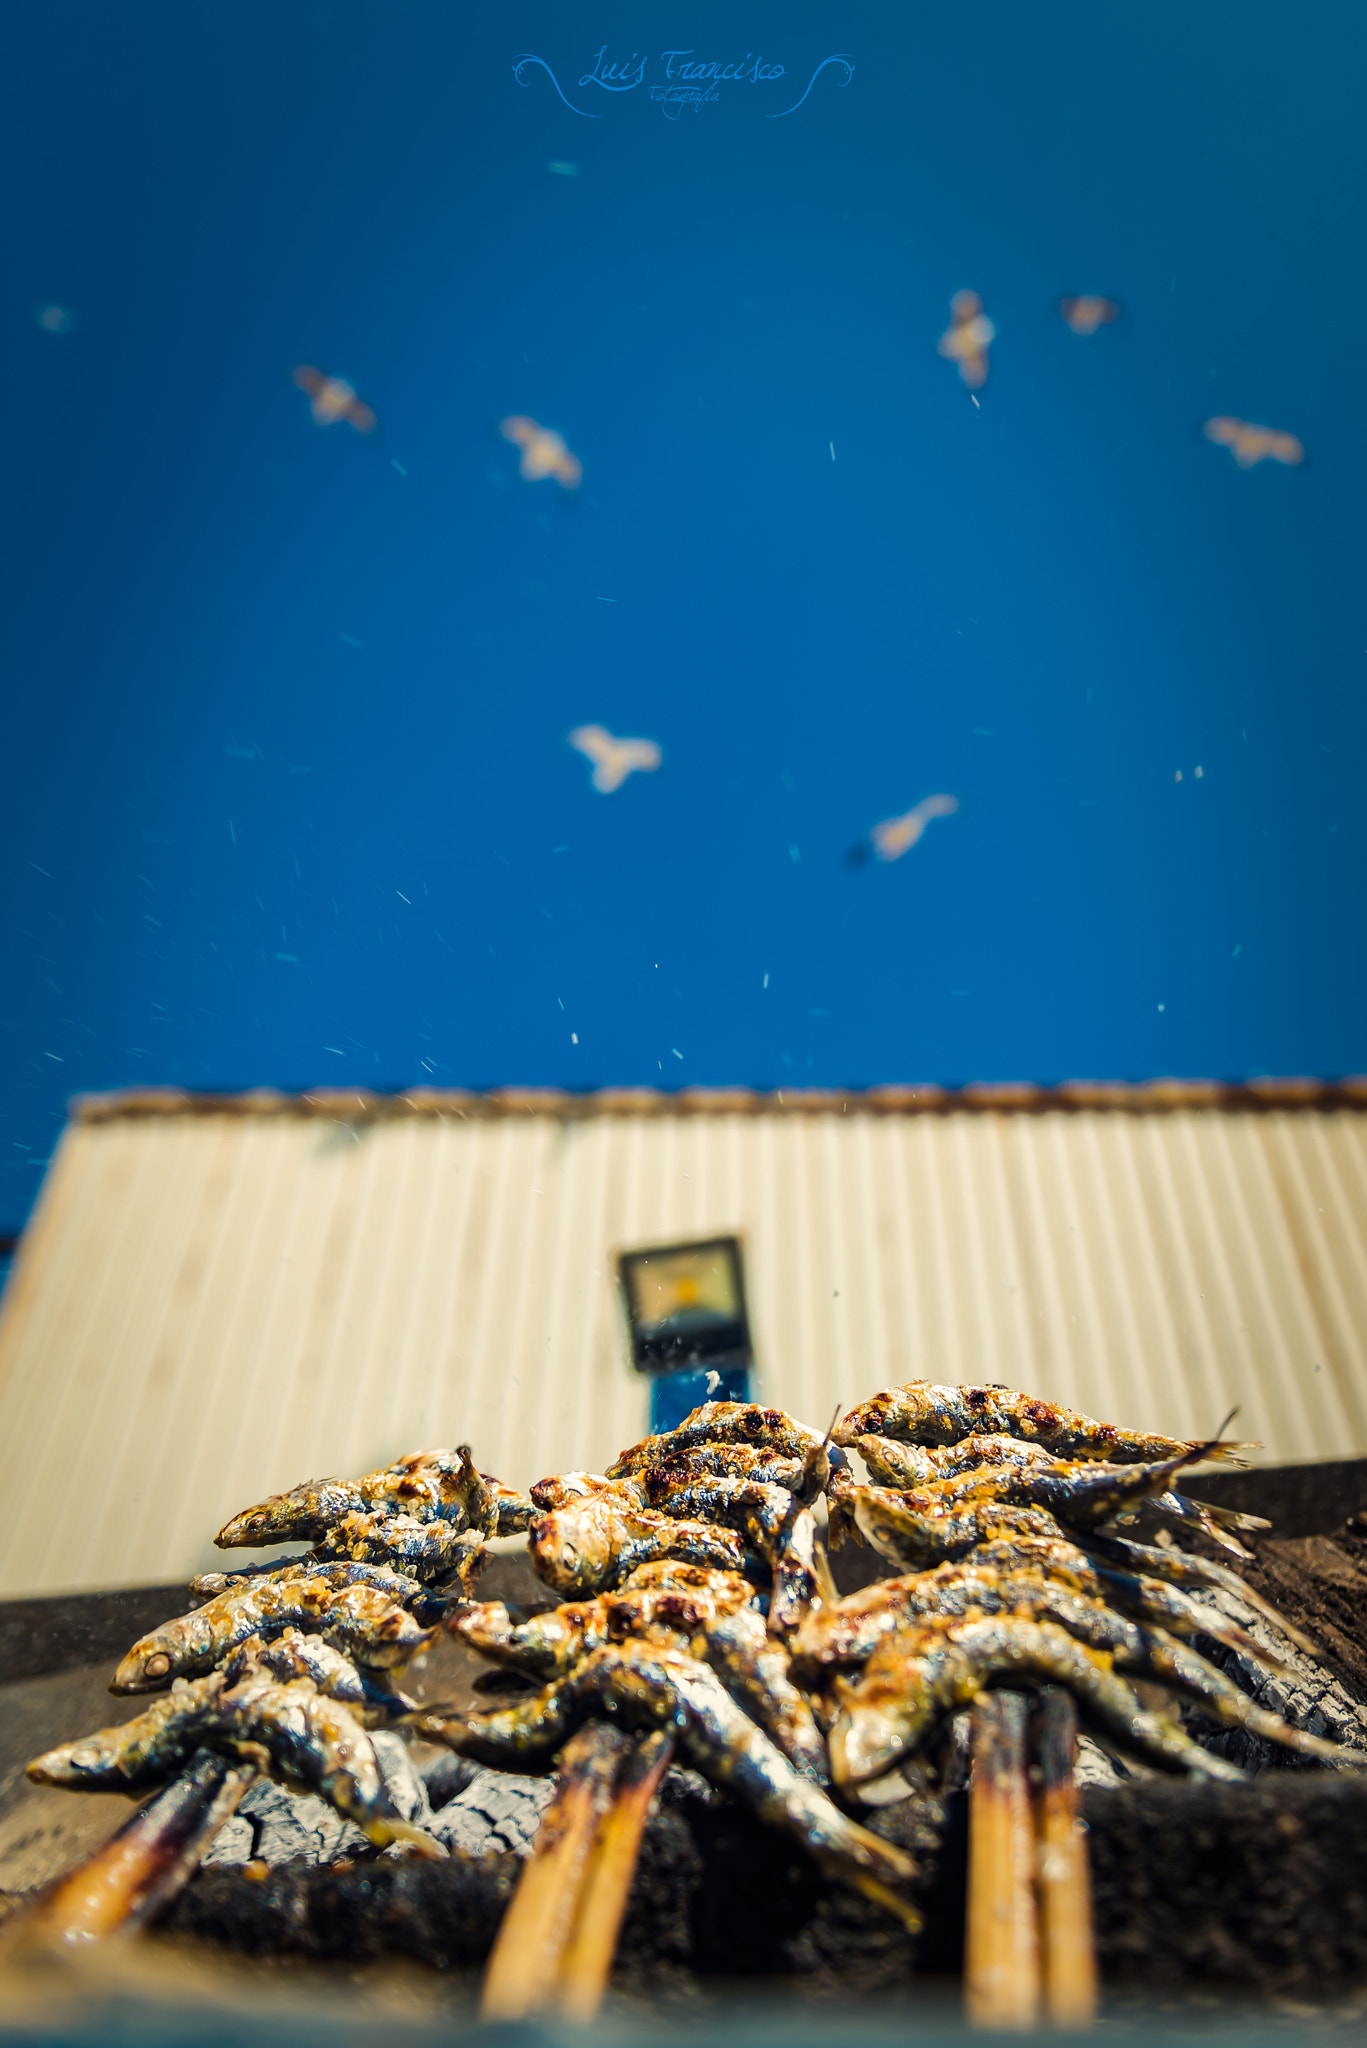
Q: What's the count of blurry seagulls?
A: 7